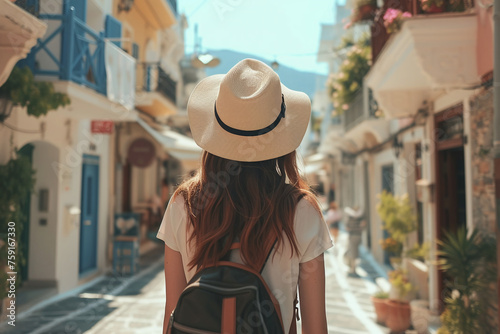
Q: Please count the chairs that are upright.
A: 1